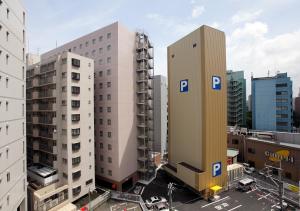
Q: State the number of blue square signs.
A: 3